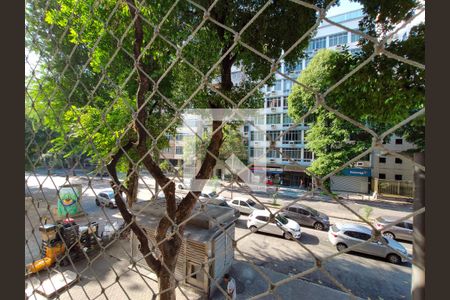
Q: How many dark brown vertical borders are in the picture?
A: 2